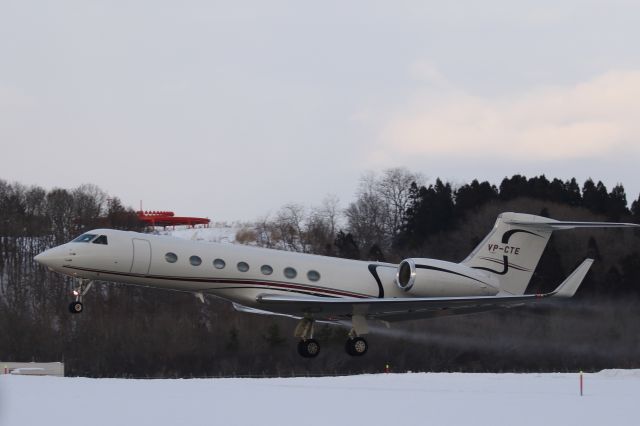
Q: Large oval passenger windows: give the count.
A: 7